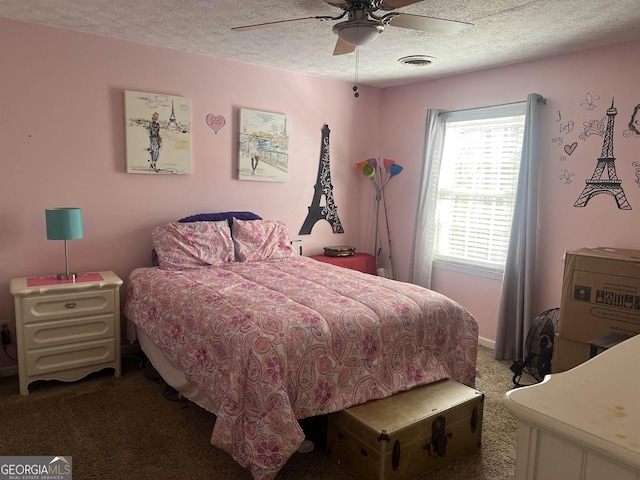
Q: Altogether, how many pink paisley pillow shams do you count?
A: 2